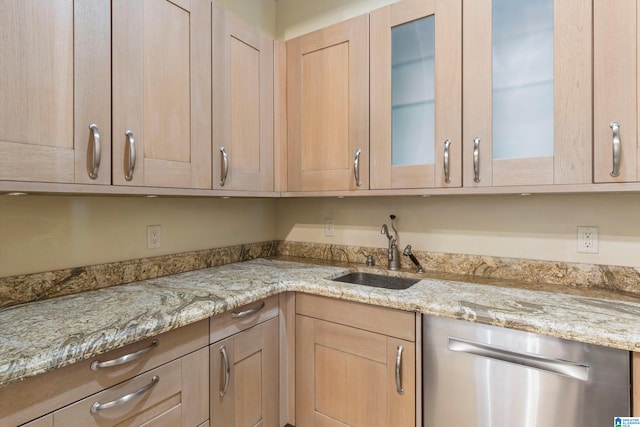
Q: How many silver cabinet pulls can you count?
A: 12